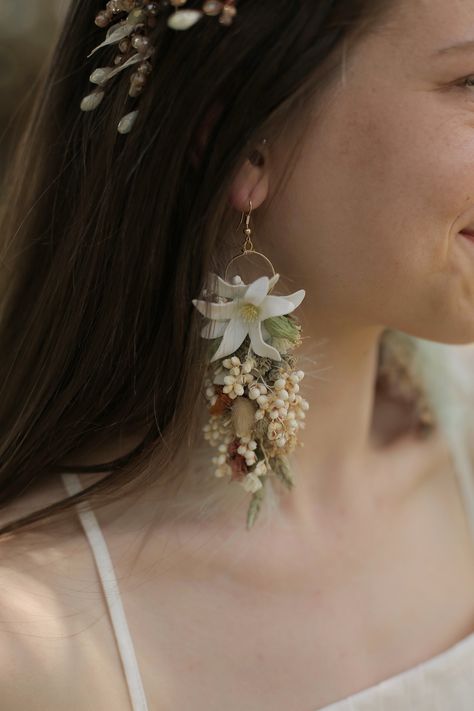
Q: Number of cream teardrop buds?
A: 4